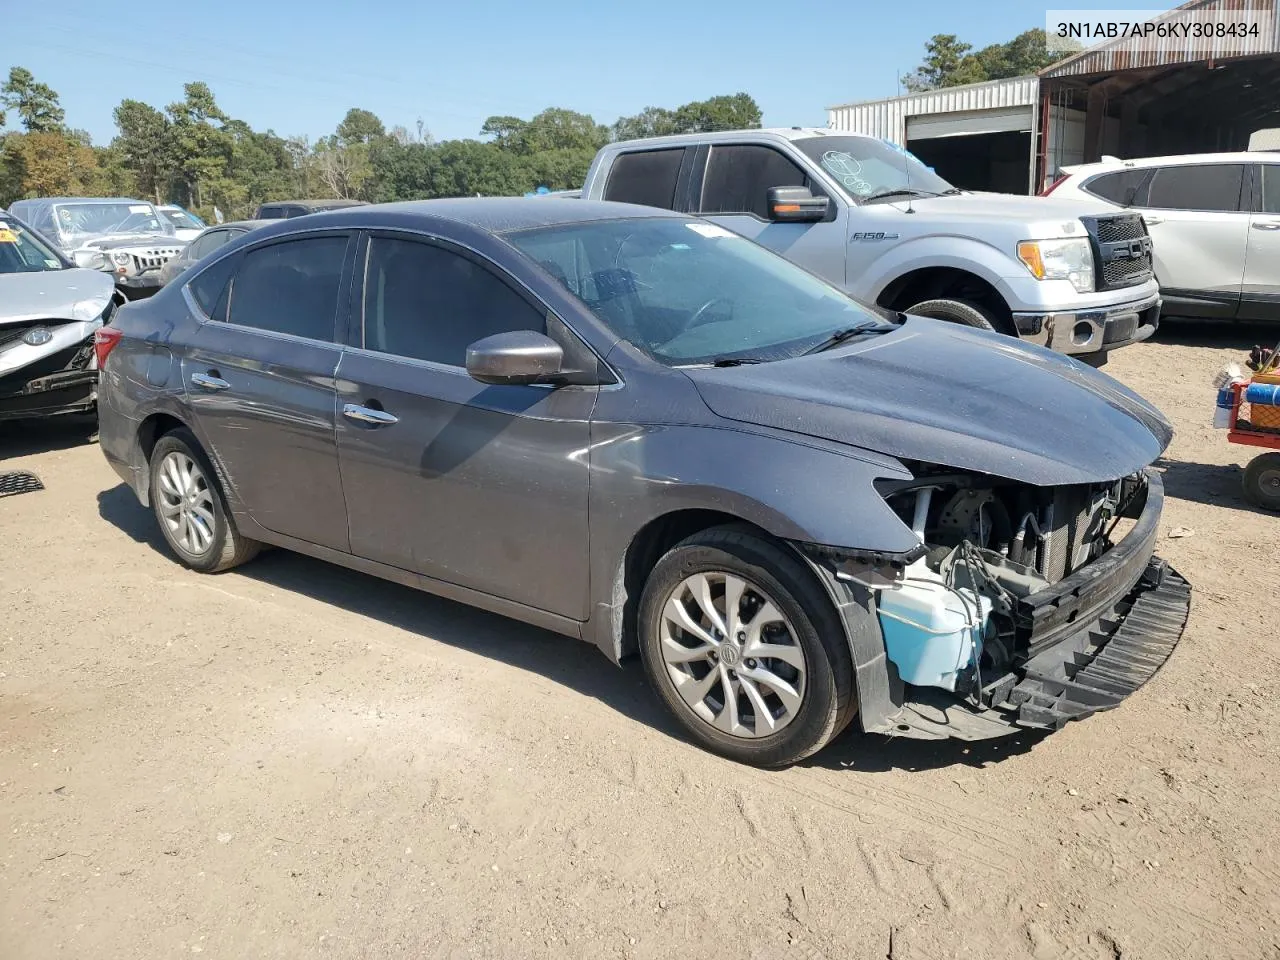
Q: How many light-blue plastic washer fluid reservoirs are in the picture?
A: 1